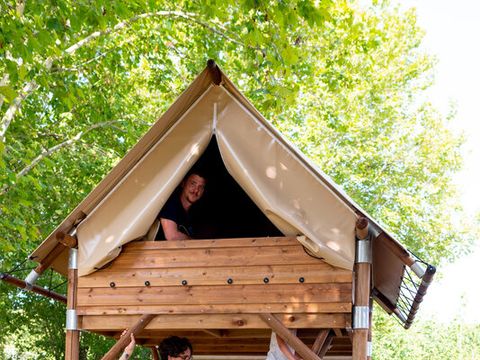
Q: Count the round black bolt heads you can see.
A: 6